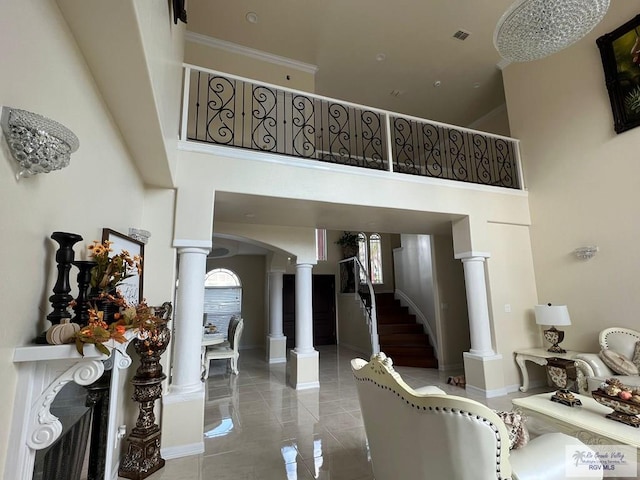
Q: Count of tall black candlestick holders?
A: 2